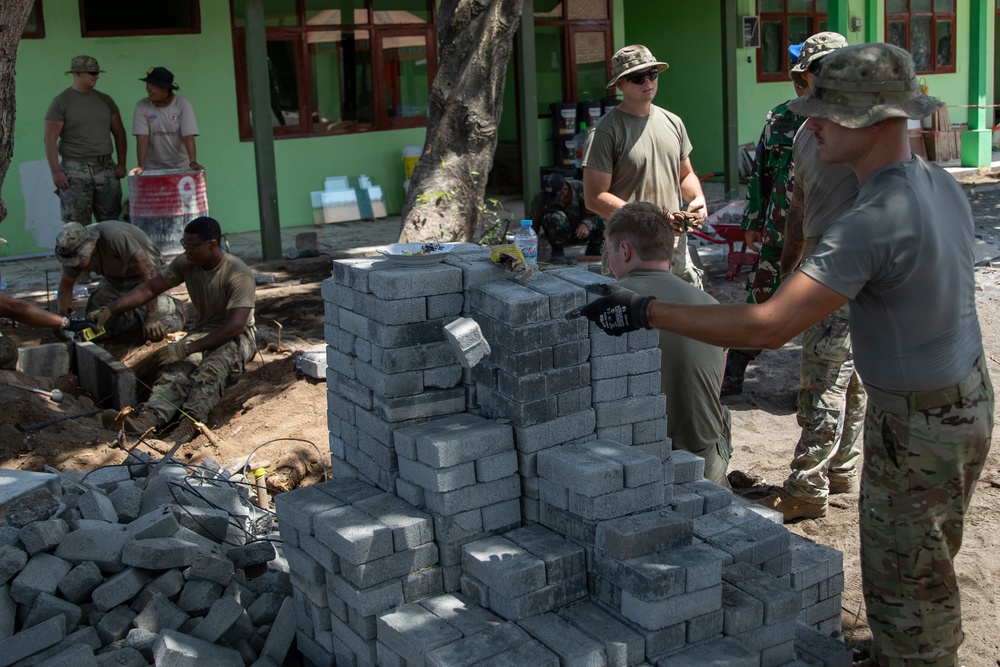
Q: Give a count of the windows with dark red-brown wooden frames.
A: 6